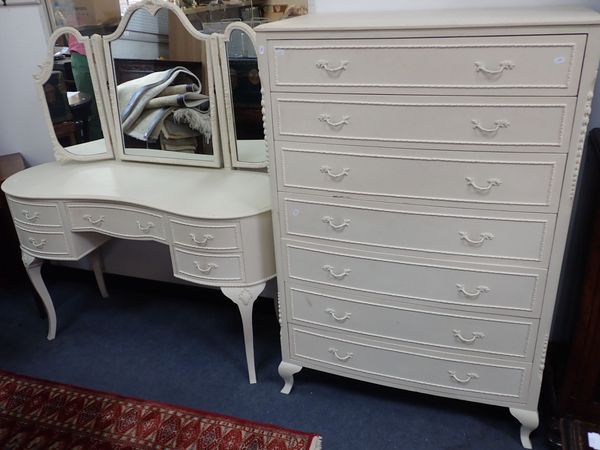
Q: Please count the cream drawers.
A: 12